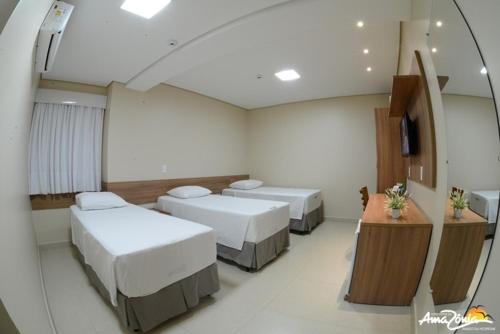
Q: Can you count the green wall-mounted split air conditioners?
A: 0